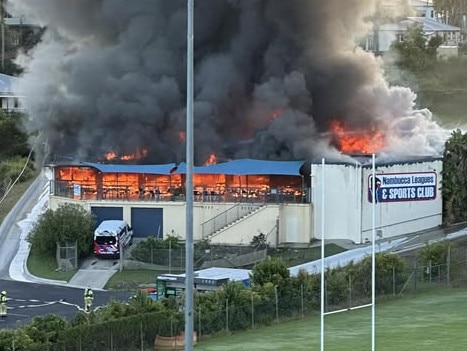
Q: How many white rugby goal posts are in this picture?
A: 2